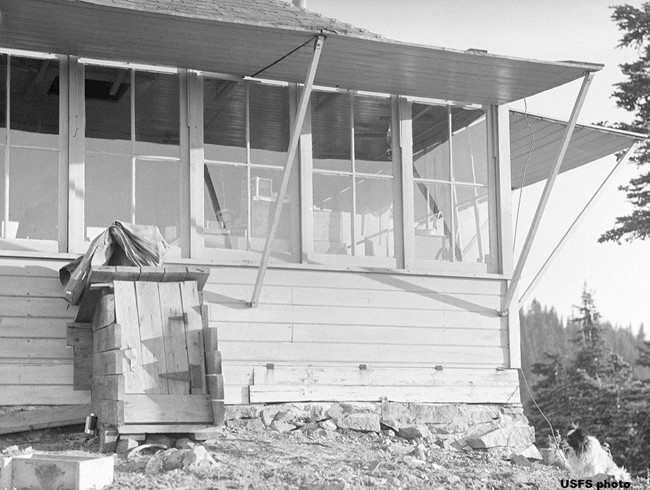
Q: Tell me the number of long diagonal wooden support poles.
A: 3